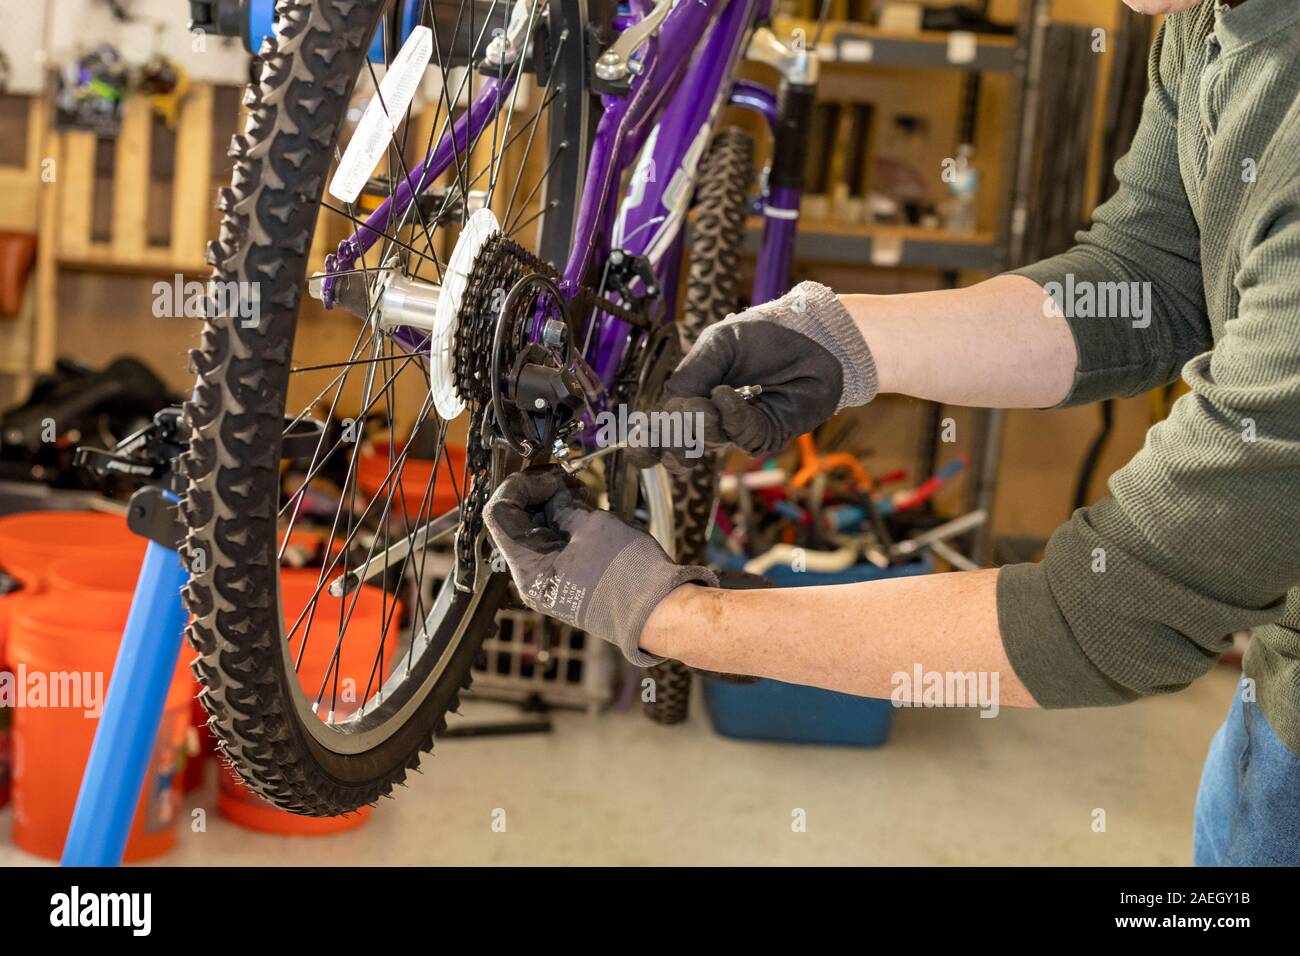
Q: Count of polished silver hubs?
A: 1